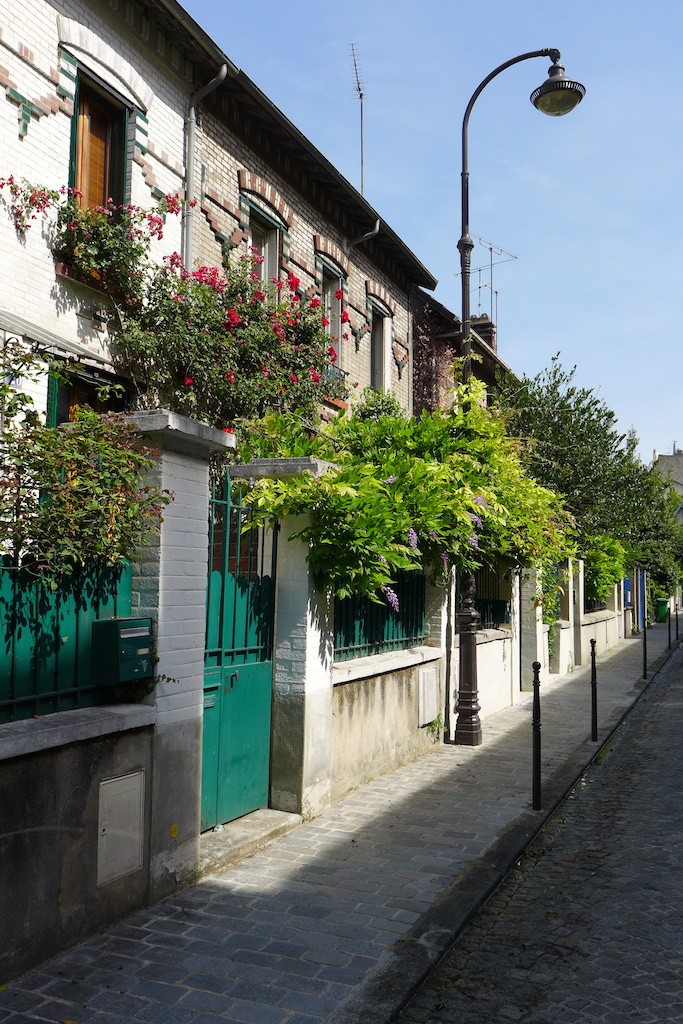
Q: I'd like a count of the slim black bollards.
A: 5